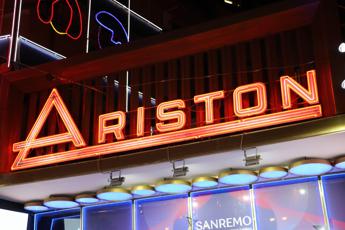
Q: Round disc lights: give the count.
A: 11